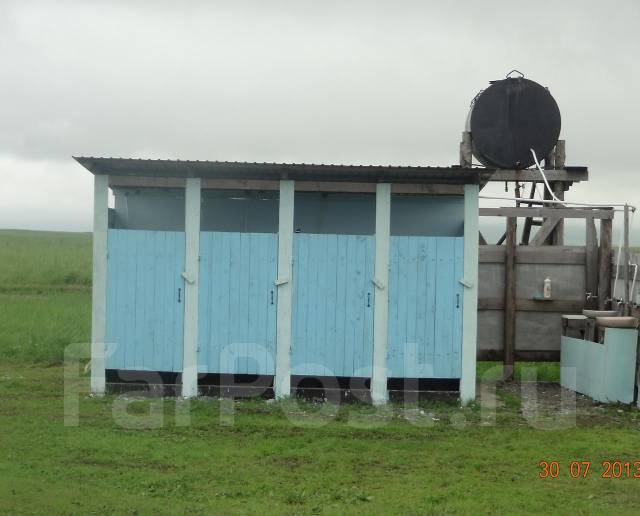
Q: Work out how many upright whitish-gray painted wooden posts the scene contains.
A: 5